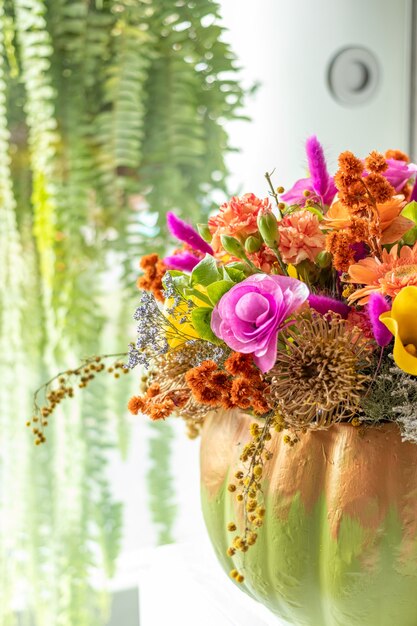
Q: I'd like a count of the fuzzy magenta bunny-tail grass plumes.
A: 5